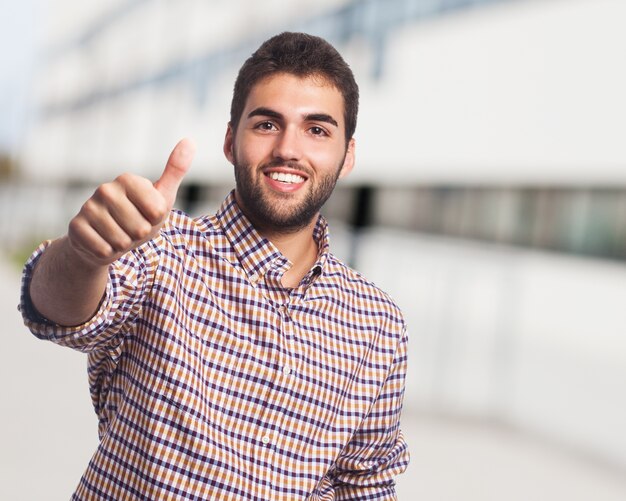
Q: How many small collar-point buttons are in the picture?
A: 1